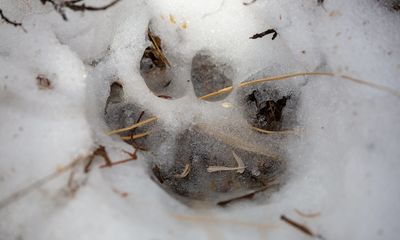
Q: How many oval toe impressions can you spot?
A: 4